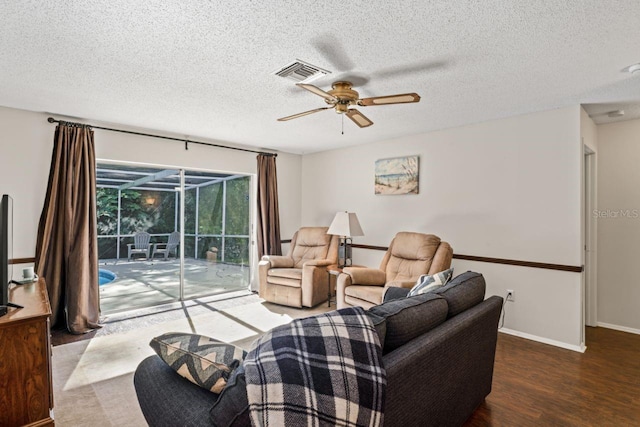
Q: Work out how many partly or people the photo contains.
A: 0